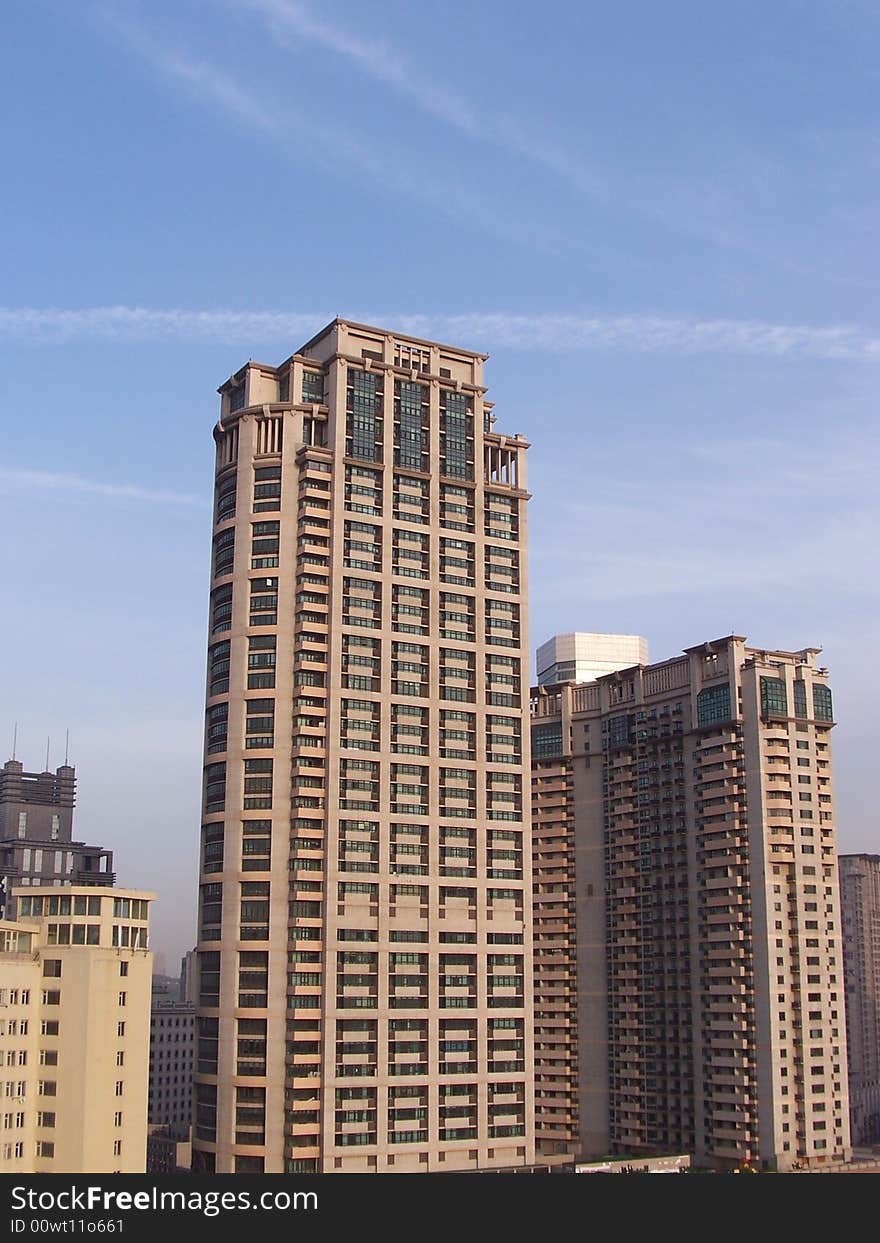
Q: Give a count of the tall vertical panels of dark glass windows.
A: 3